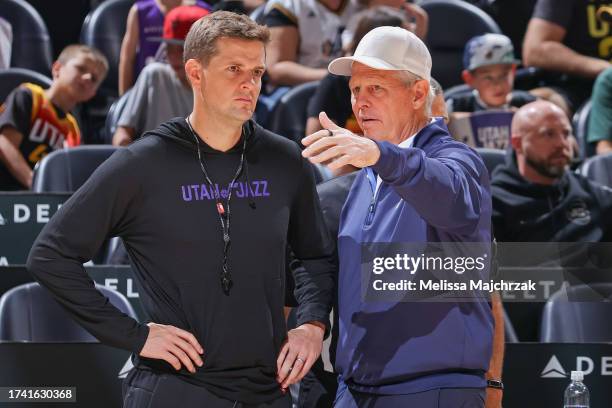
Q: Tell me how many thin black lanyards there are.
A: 1